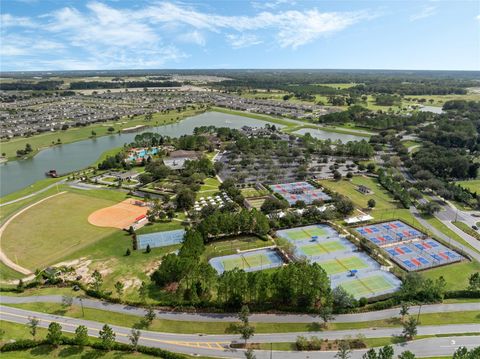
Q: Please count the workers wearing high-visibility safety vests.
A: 0